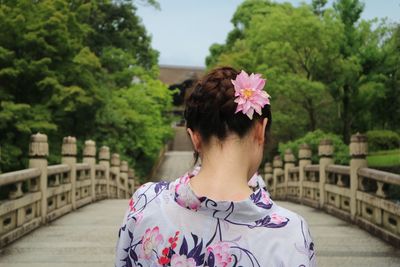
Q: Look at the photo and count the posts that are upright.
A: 13